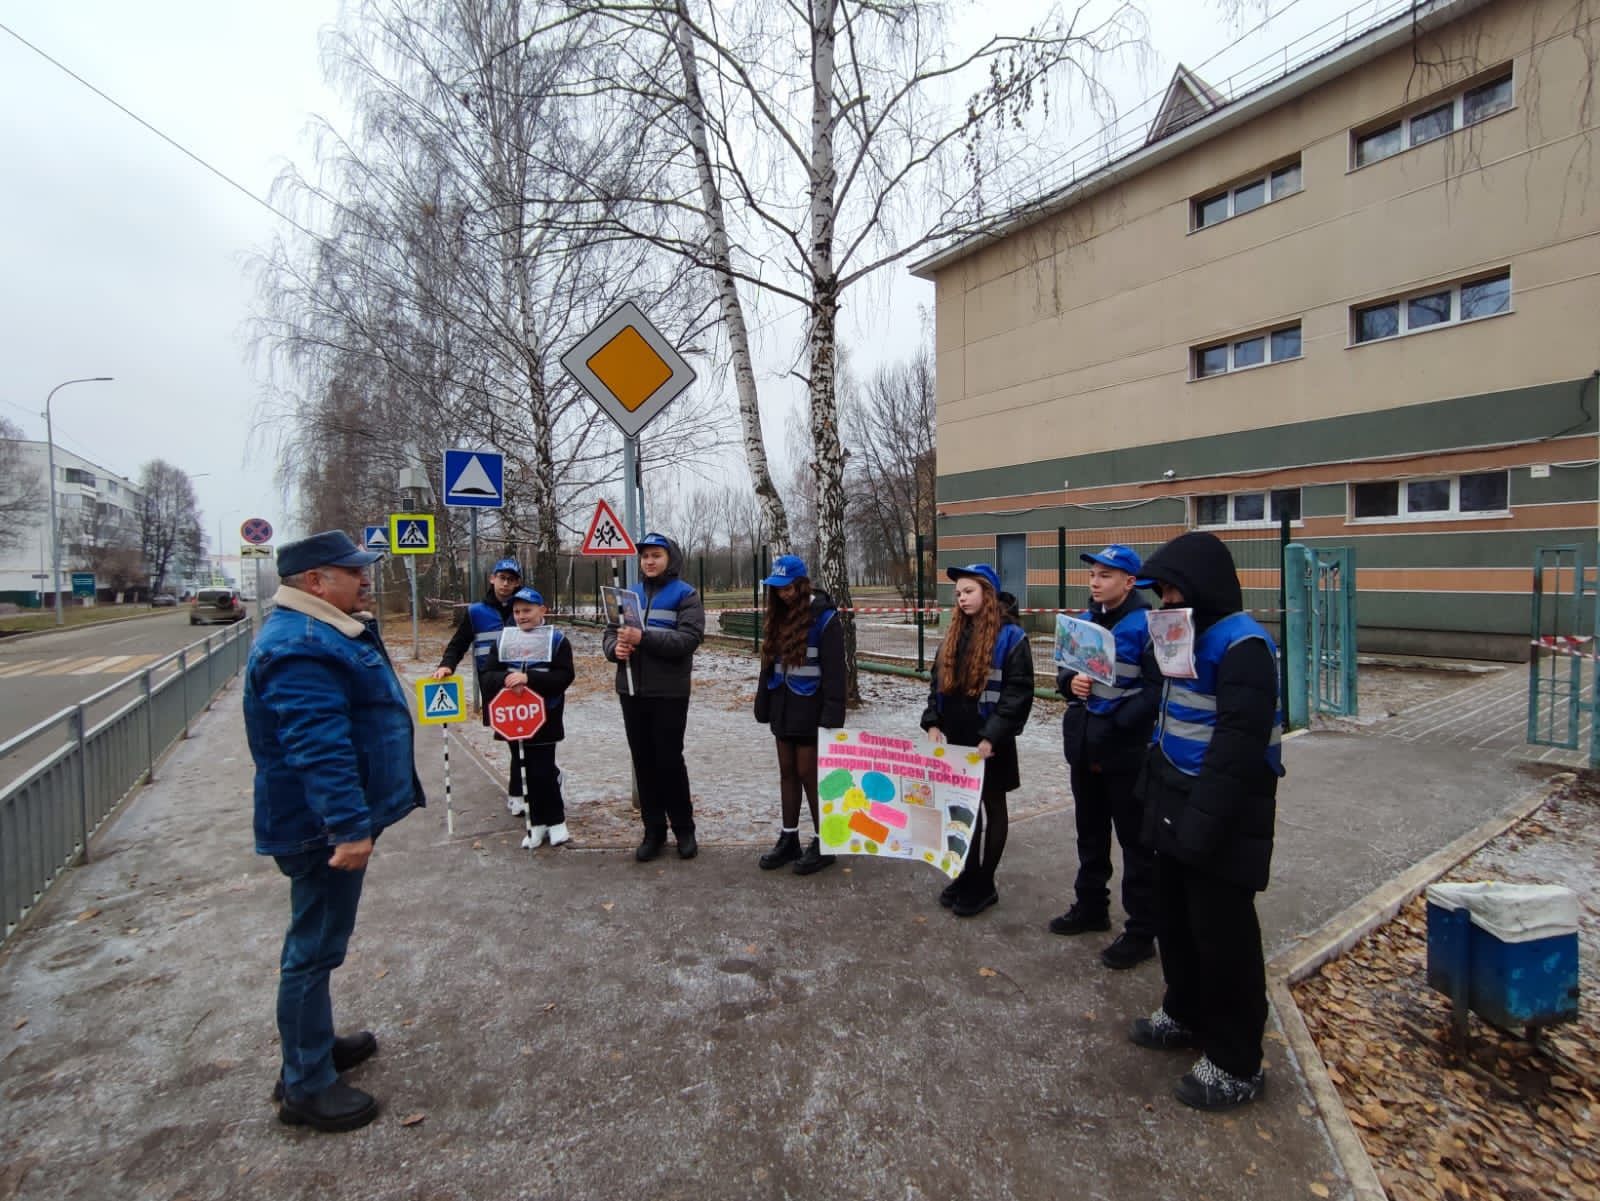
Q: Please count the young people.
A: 7